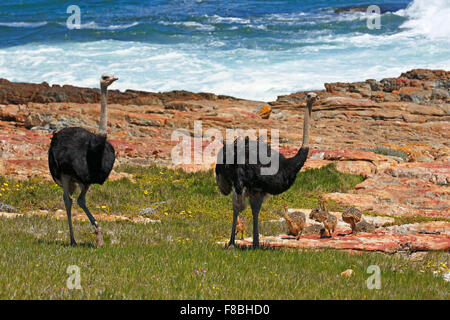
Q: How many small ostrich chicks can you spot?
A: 5